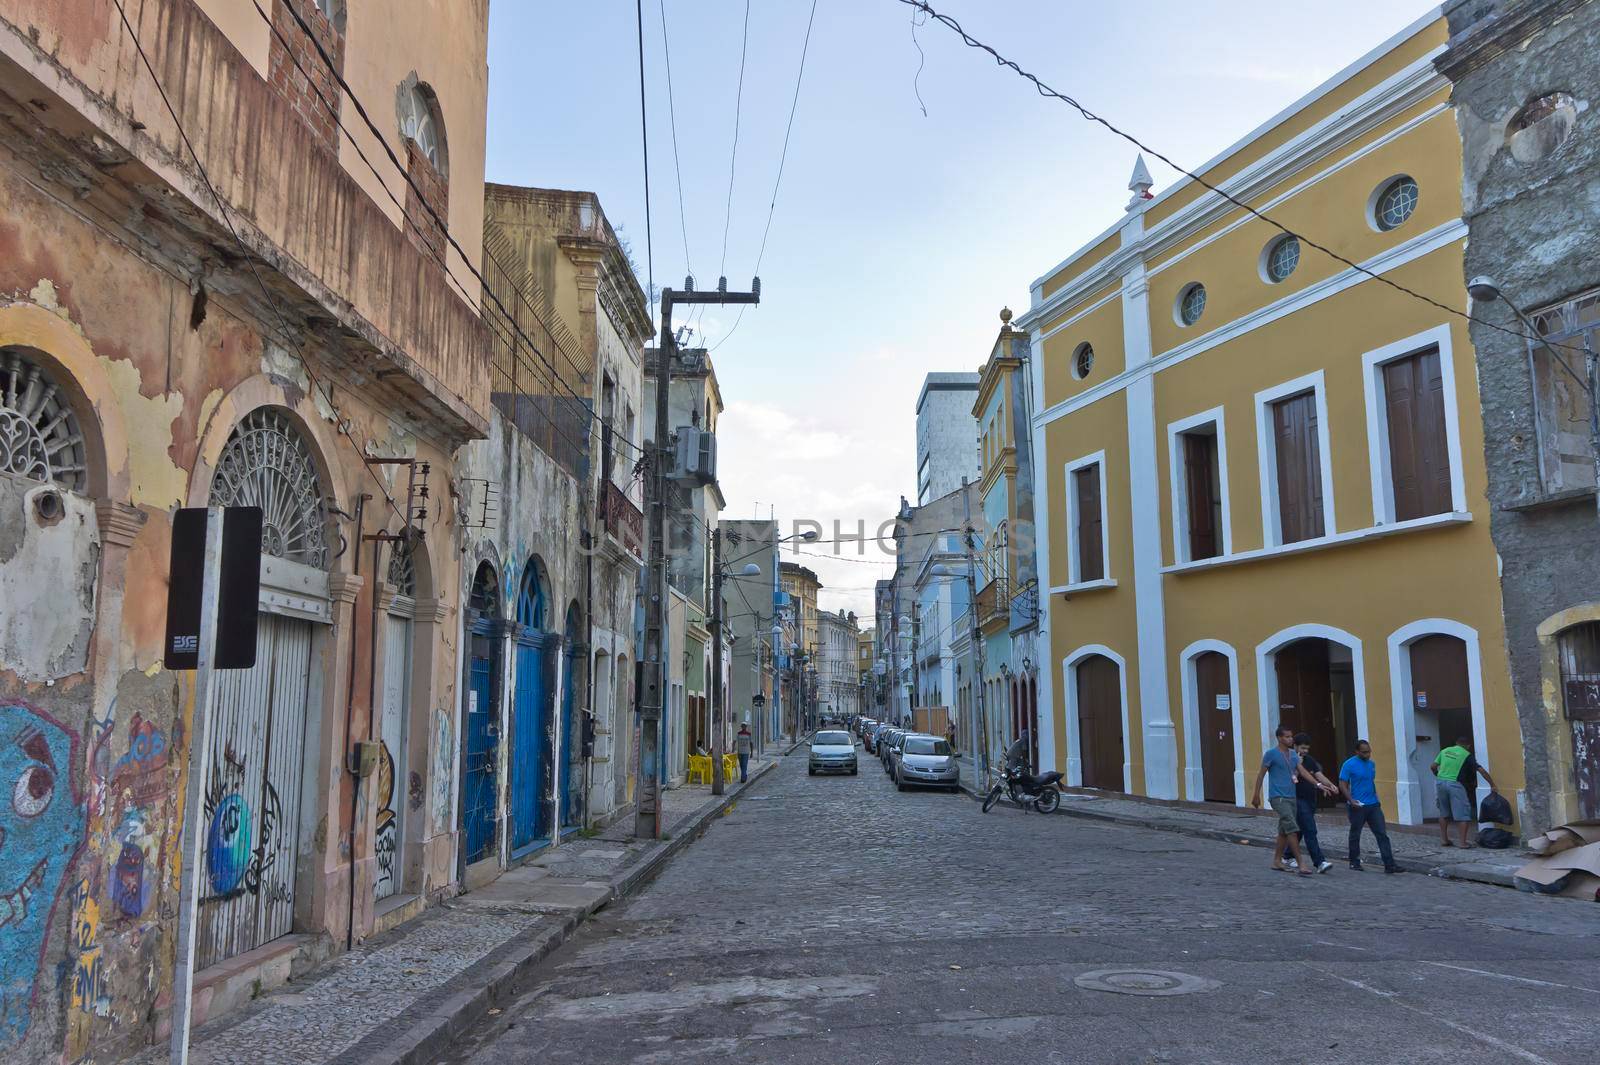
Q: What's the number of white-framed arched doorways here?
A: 4